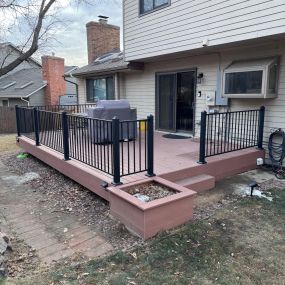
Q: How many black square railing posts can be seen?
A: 7